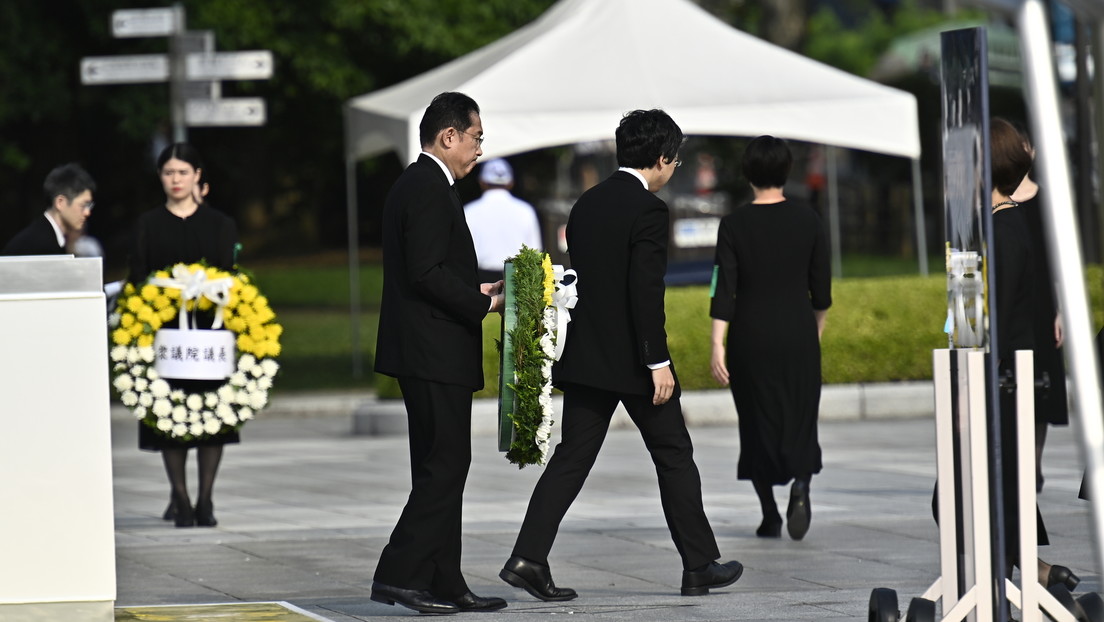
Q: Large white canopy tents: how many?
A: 1